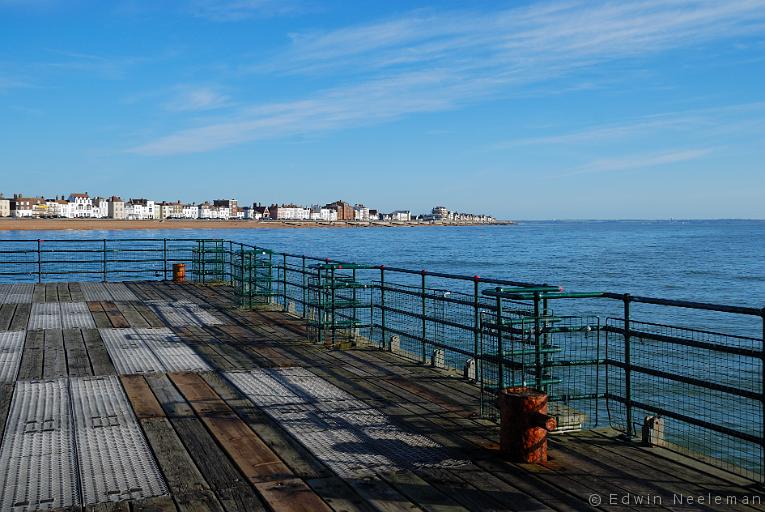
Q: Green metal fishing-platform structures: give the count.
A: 4